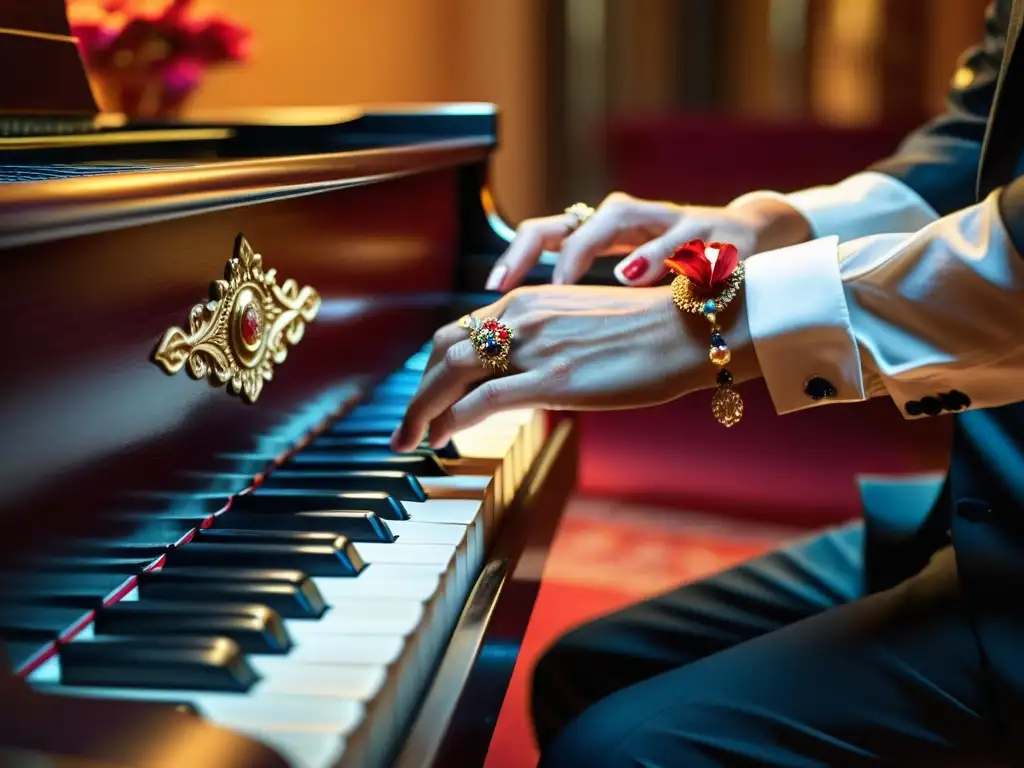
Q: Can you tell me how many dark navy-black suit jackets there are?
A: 1